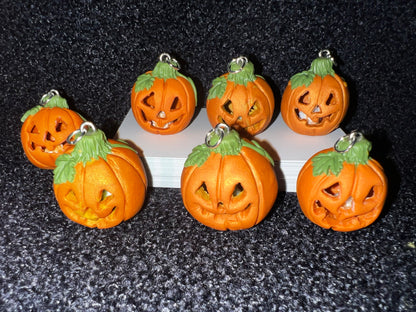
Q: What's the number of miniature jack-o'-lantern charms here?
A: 7